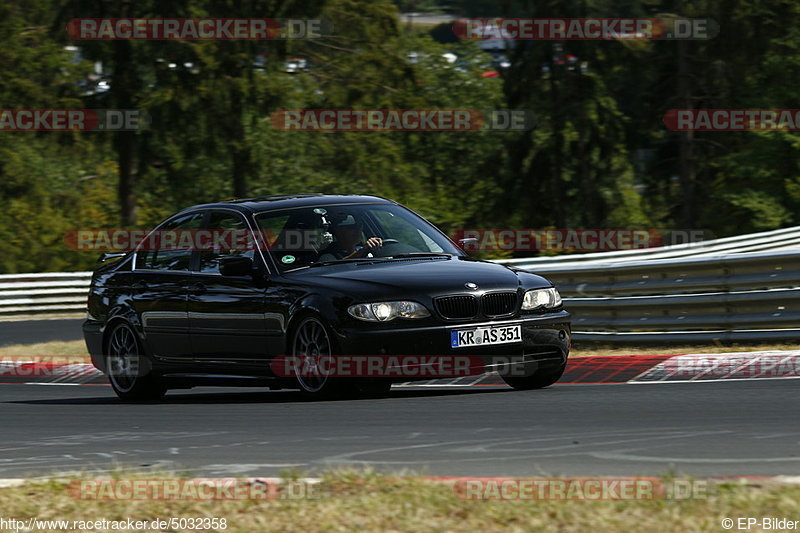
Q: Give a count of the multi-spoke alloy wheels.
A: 2